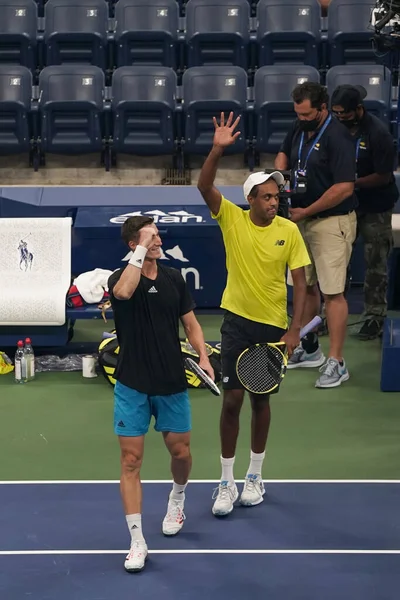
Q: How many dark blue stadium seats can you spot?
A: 12